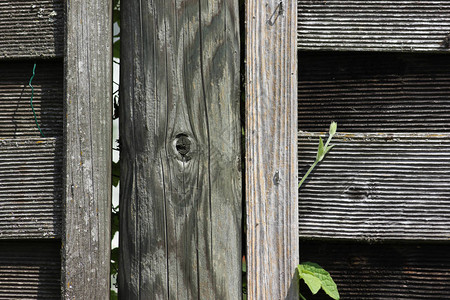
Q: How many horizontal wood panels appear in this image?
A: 8